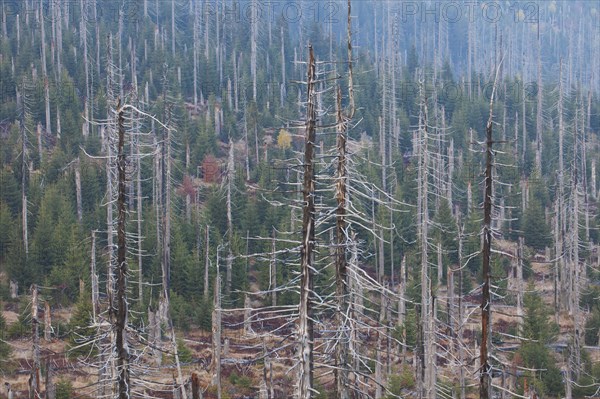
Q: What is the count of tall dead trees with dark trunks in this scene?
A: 4